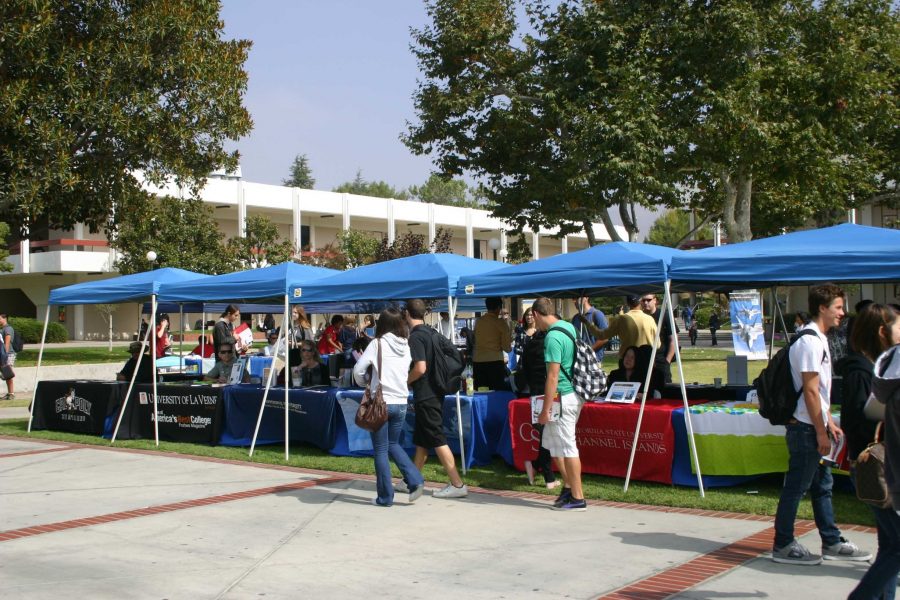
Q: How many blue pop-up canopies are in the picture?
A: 5